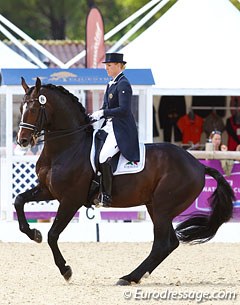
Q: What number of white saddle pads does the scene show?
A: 1